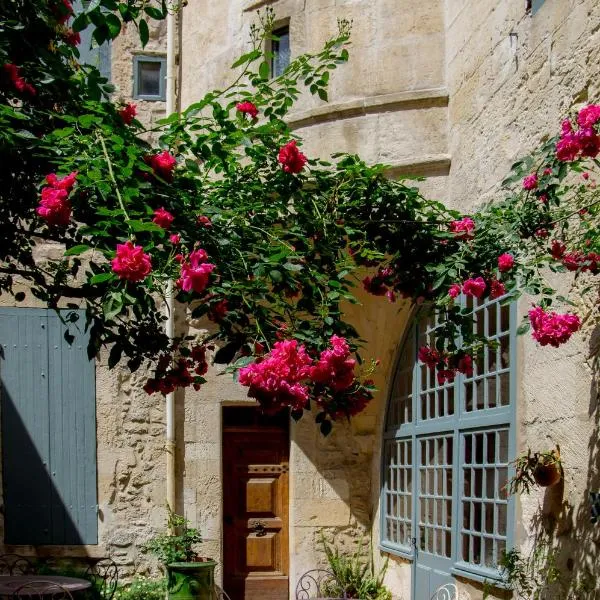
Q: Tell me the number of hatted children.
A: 0